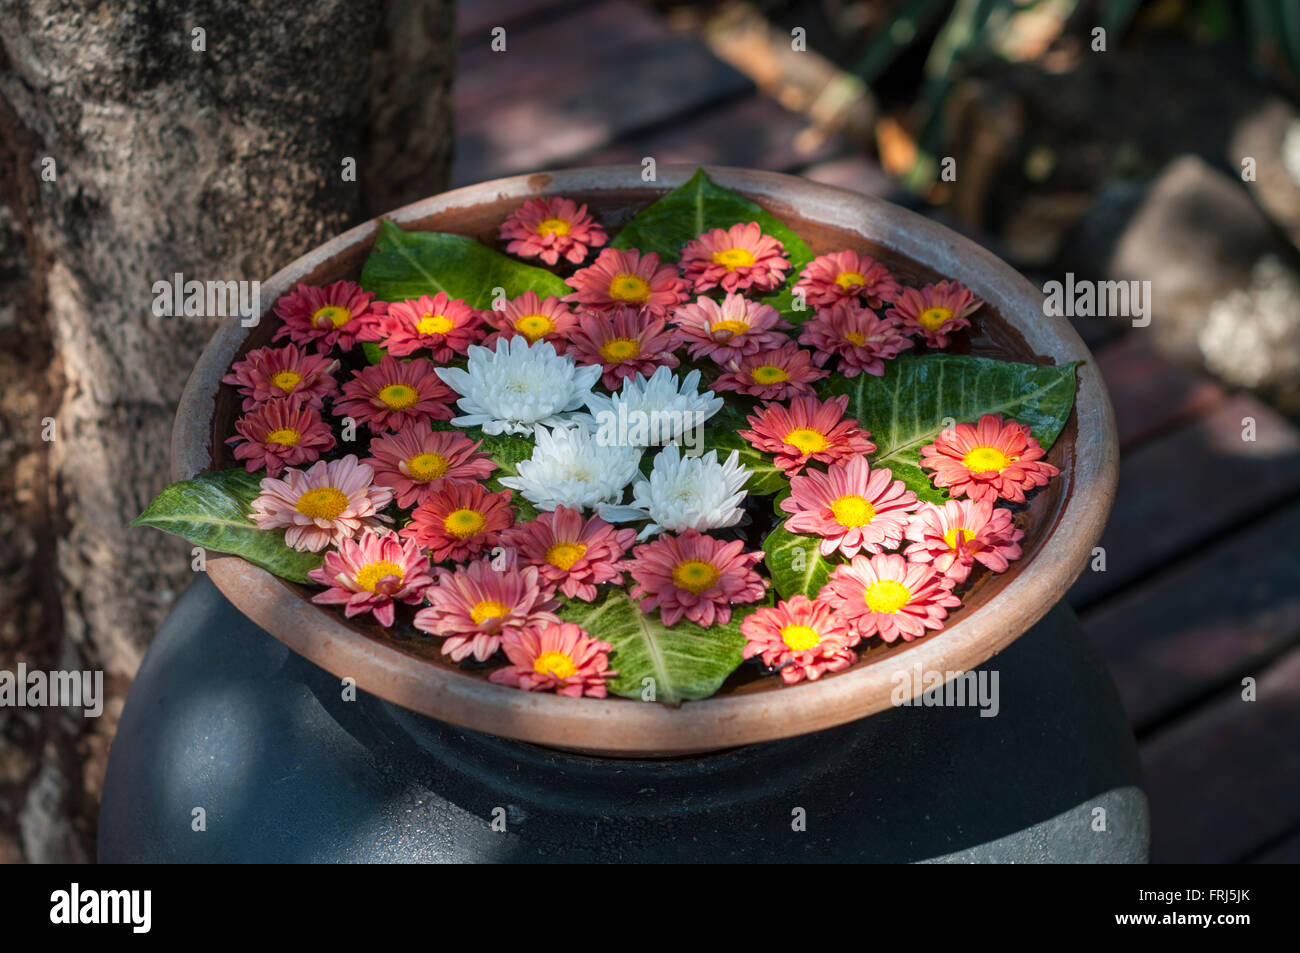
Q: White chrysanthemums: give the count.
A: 4